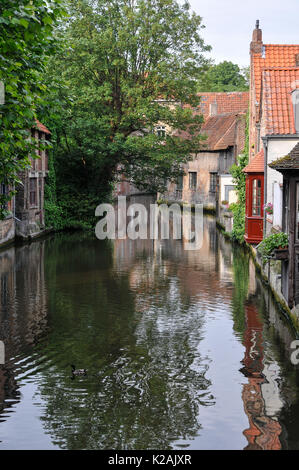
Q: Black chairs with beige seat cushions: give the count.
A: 0